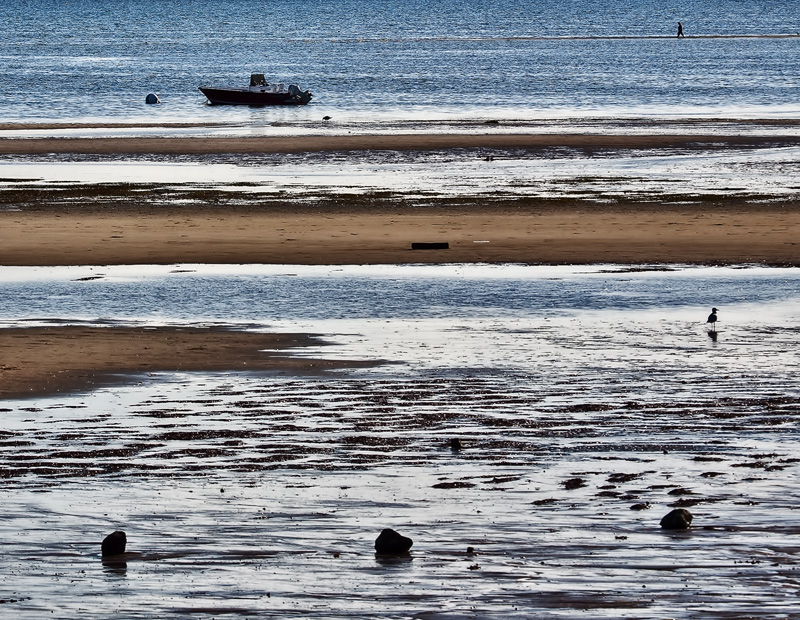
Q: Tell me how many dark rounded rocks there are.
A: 3